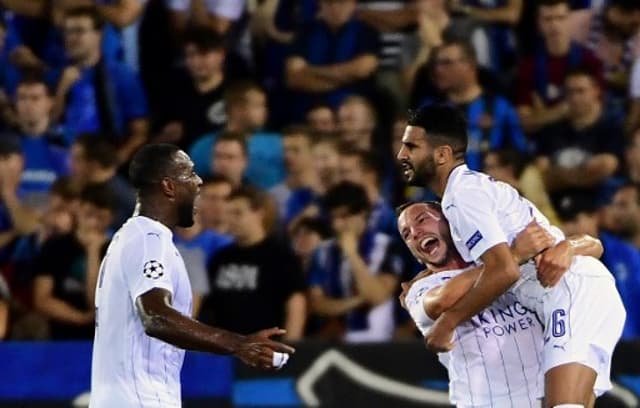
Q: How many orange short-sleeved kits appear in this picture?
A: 0